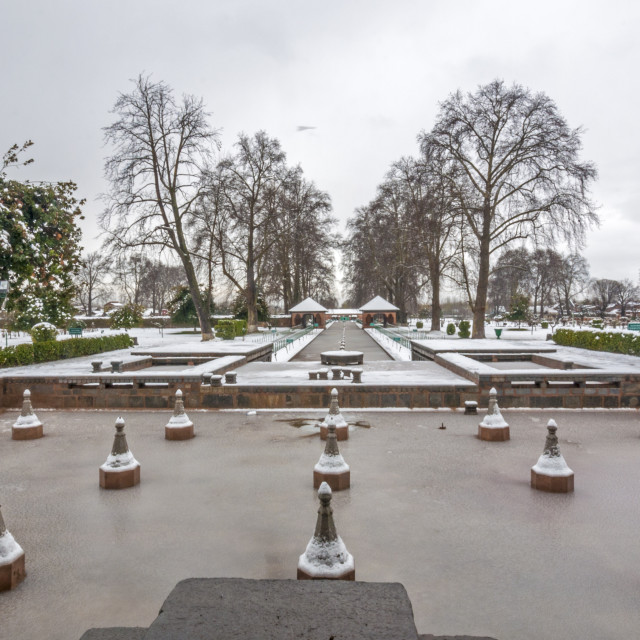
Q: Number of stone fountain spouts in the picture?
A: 9